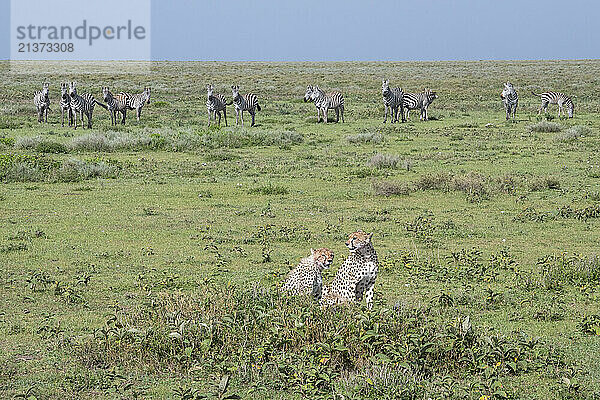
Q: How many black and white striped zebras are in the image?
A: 13